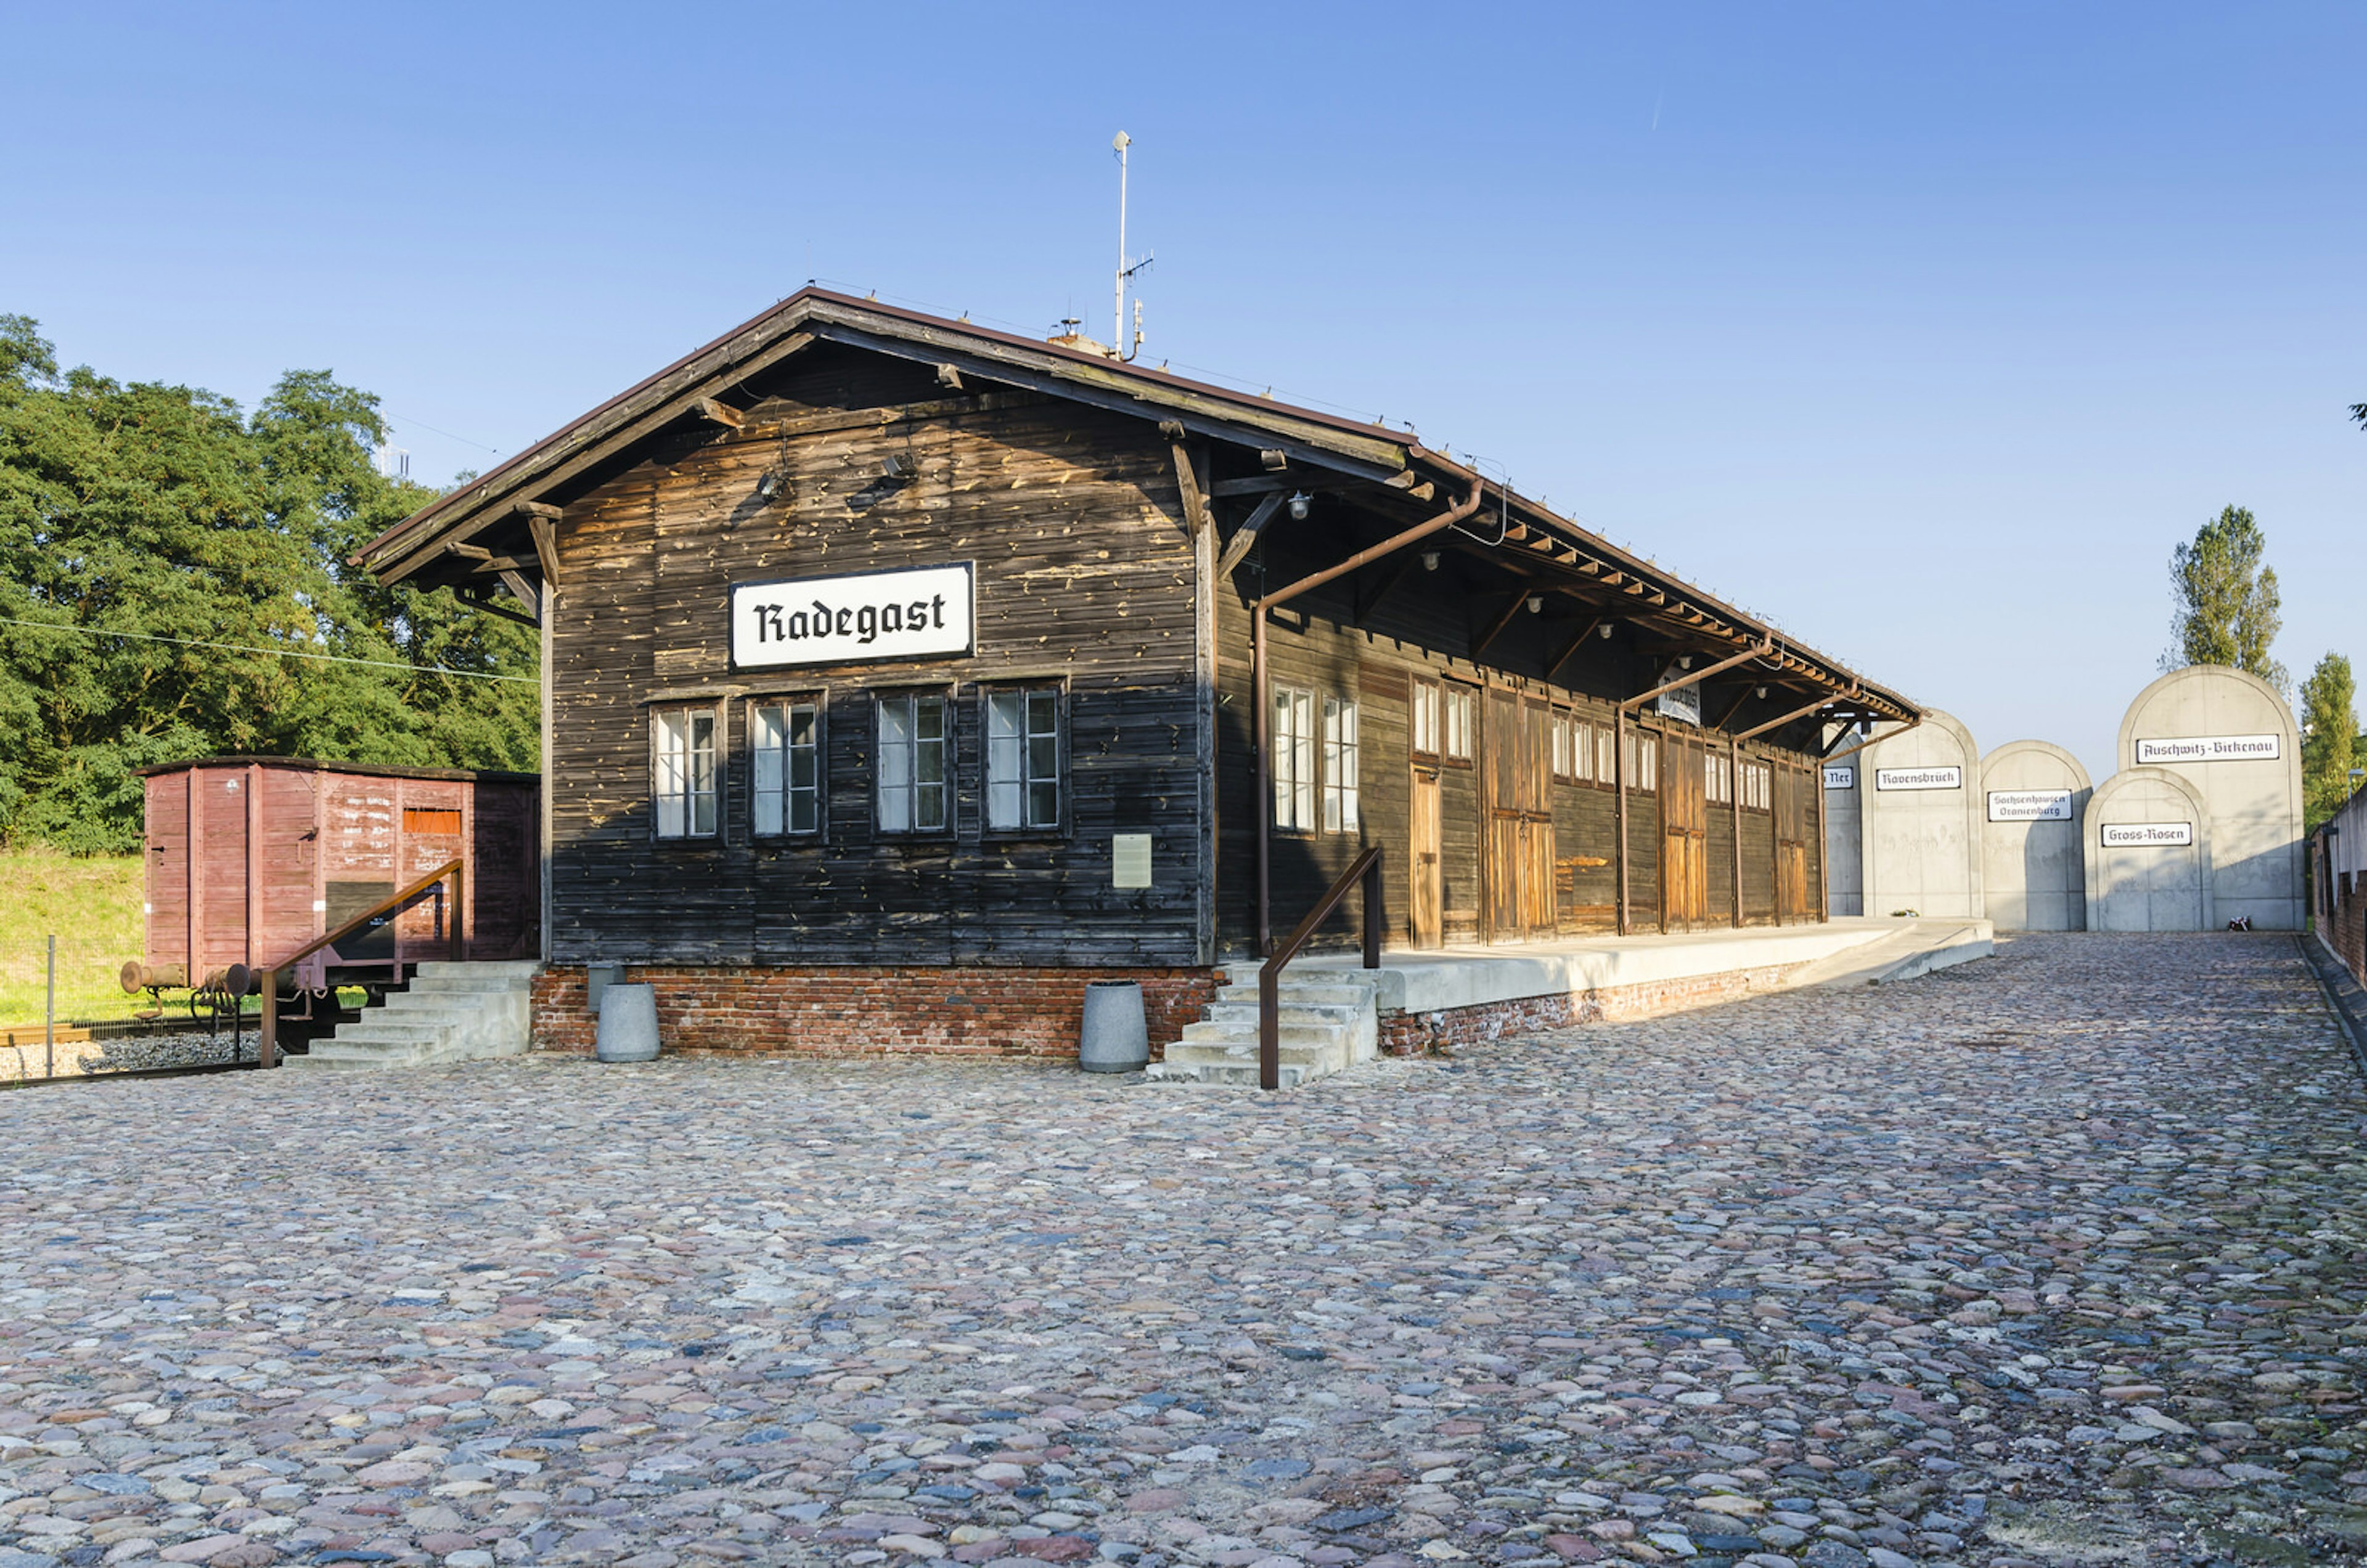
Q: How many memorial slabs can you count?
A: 5